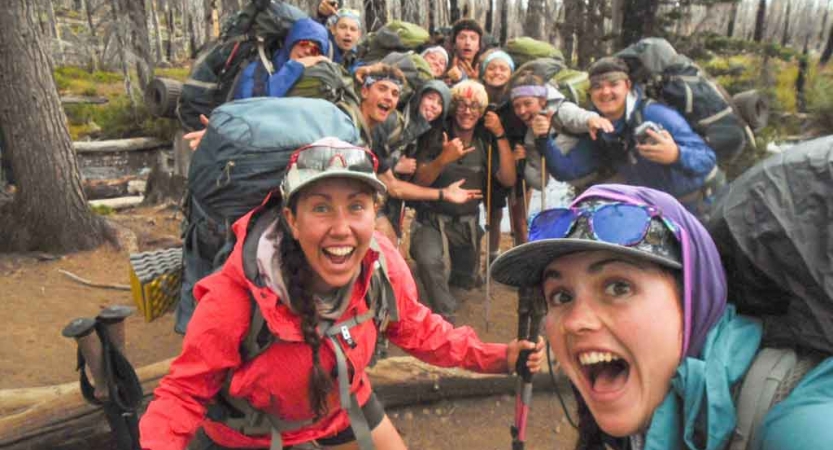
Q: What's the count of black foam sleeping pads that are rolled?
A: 2